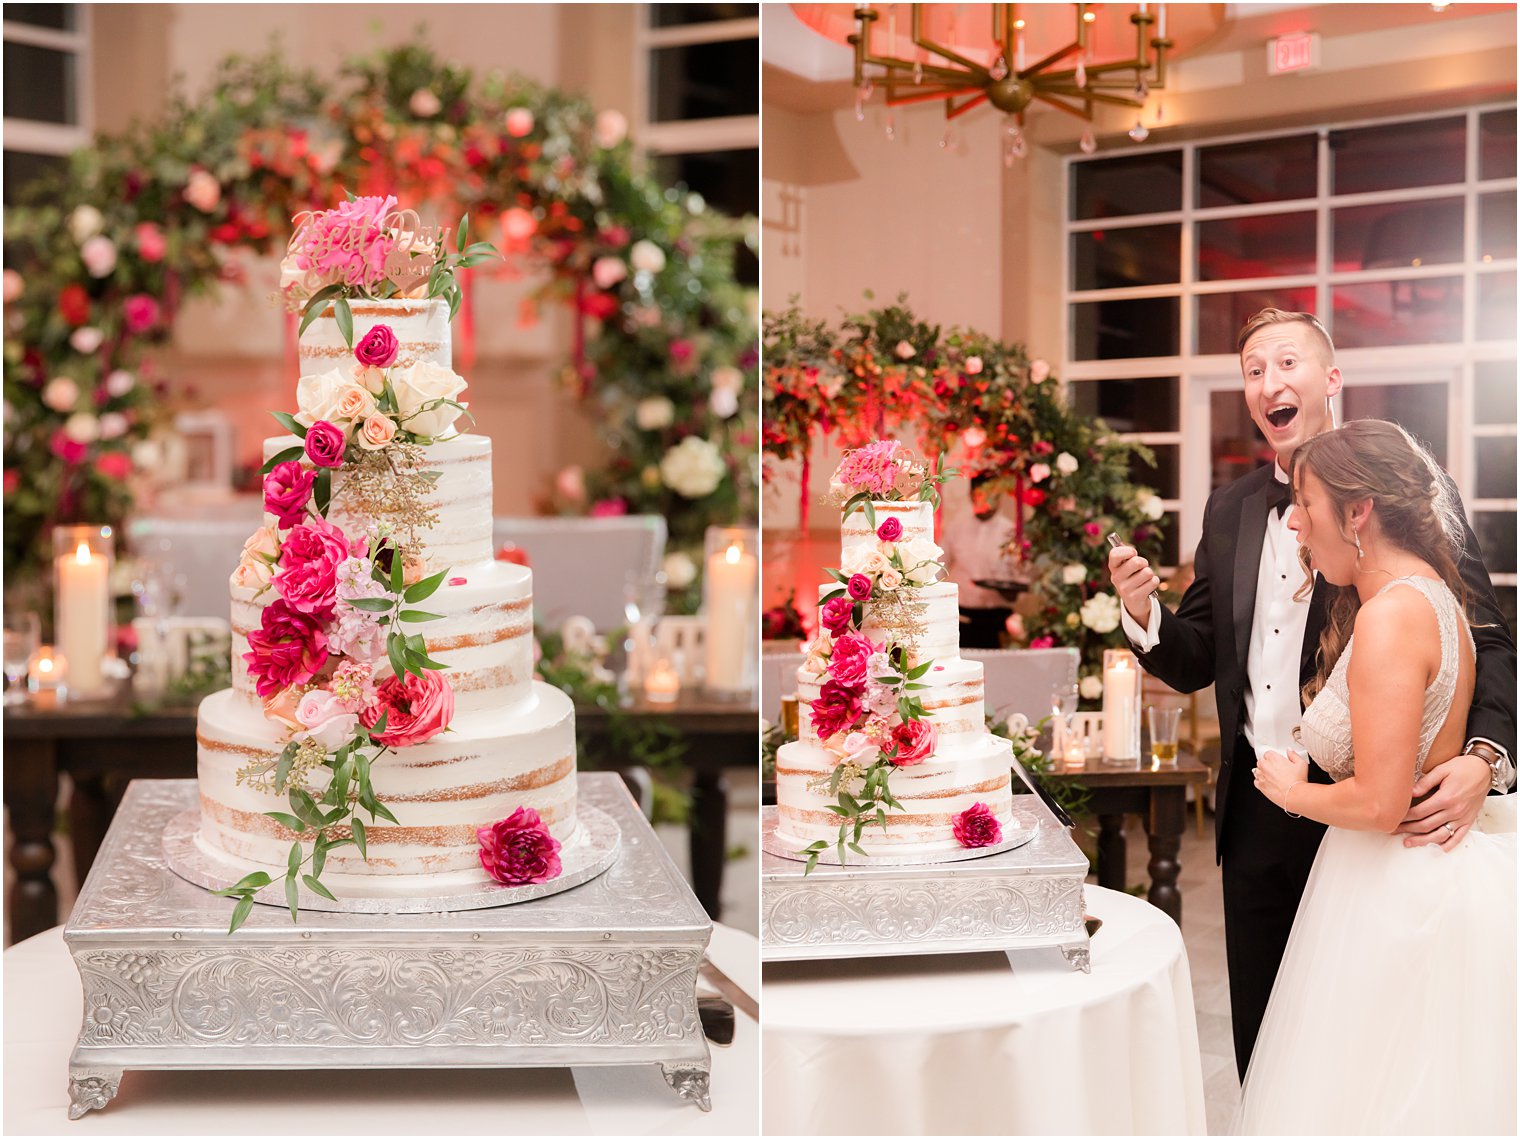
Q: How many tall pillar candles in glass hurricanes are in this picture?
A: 3